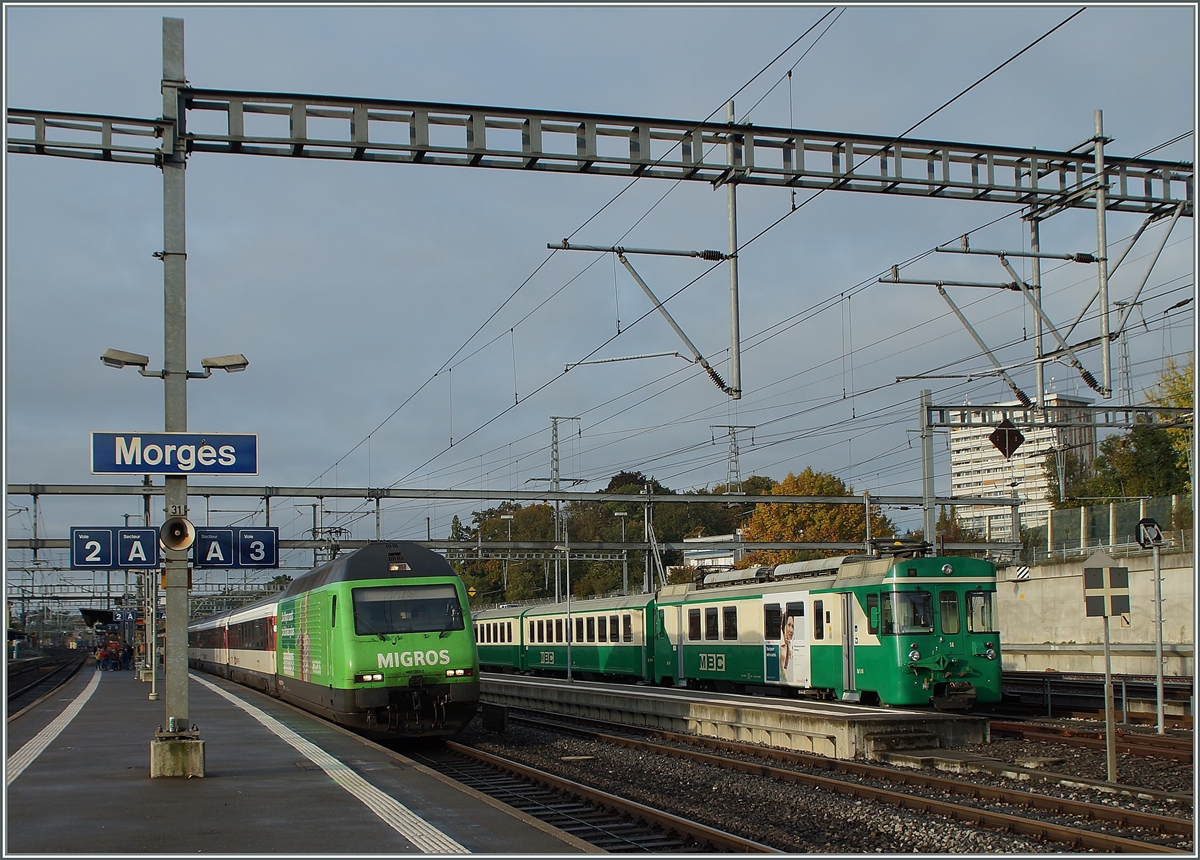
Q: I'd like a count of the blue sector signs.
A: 2